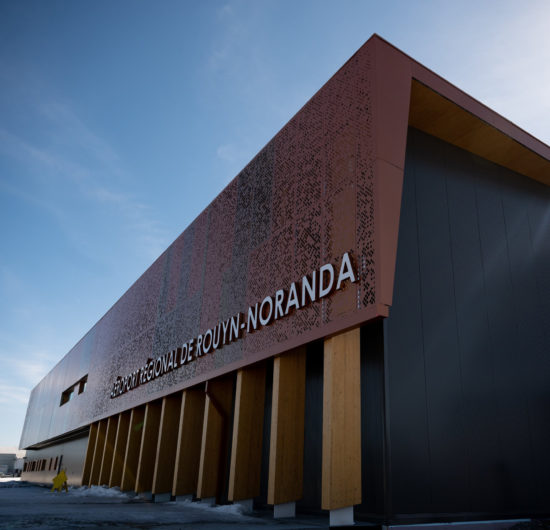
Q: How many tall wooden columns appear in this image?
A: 12